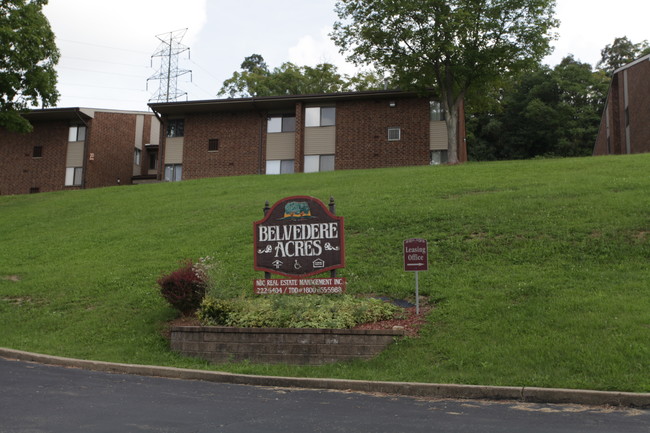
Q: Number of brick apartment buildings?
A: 3